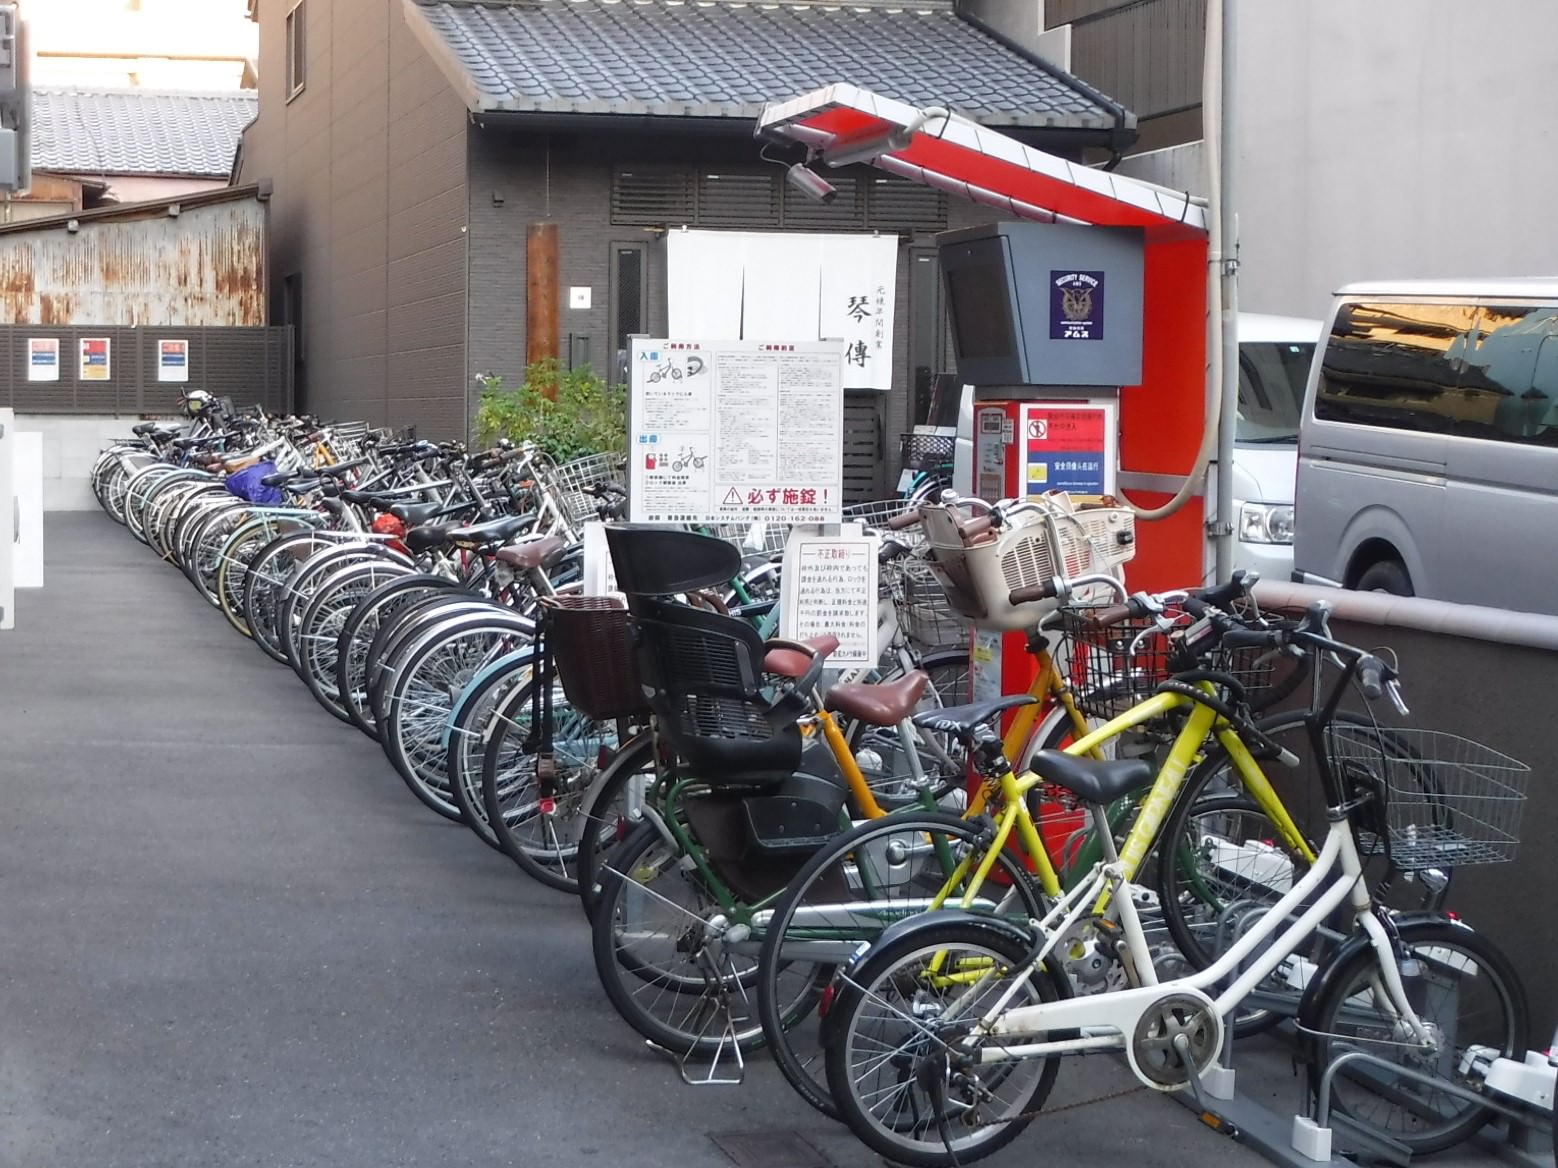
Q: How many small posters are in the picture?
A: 3